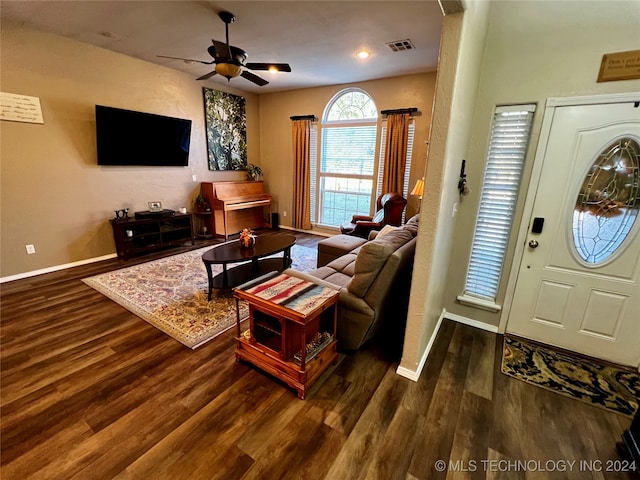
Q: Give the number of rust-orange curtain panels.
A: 2